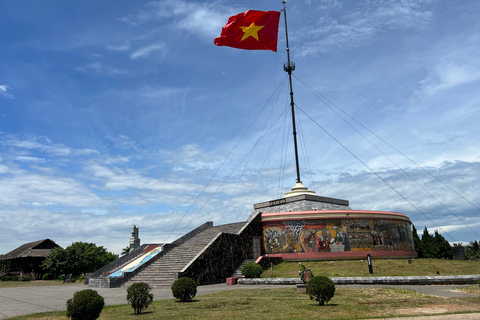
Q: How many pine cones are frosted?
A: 0